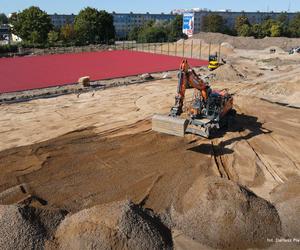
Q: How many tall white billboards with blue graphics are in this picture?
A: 1